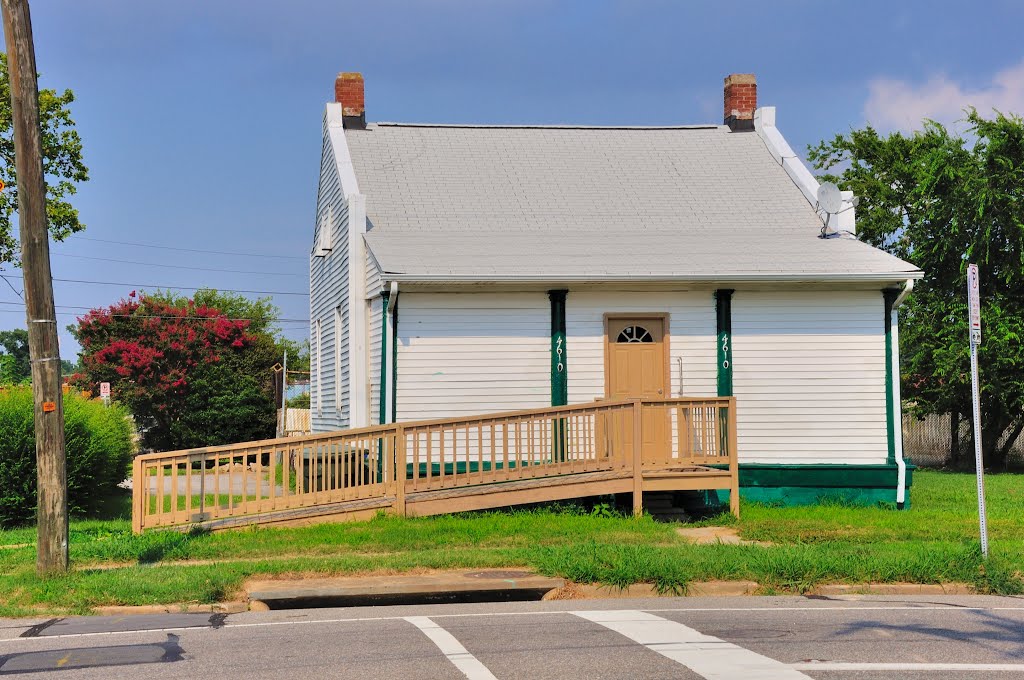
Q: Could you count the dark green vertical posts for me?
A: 4